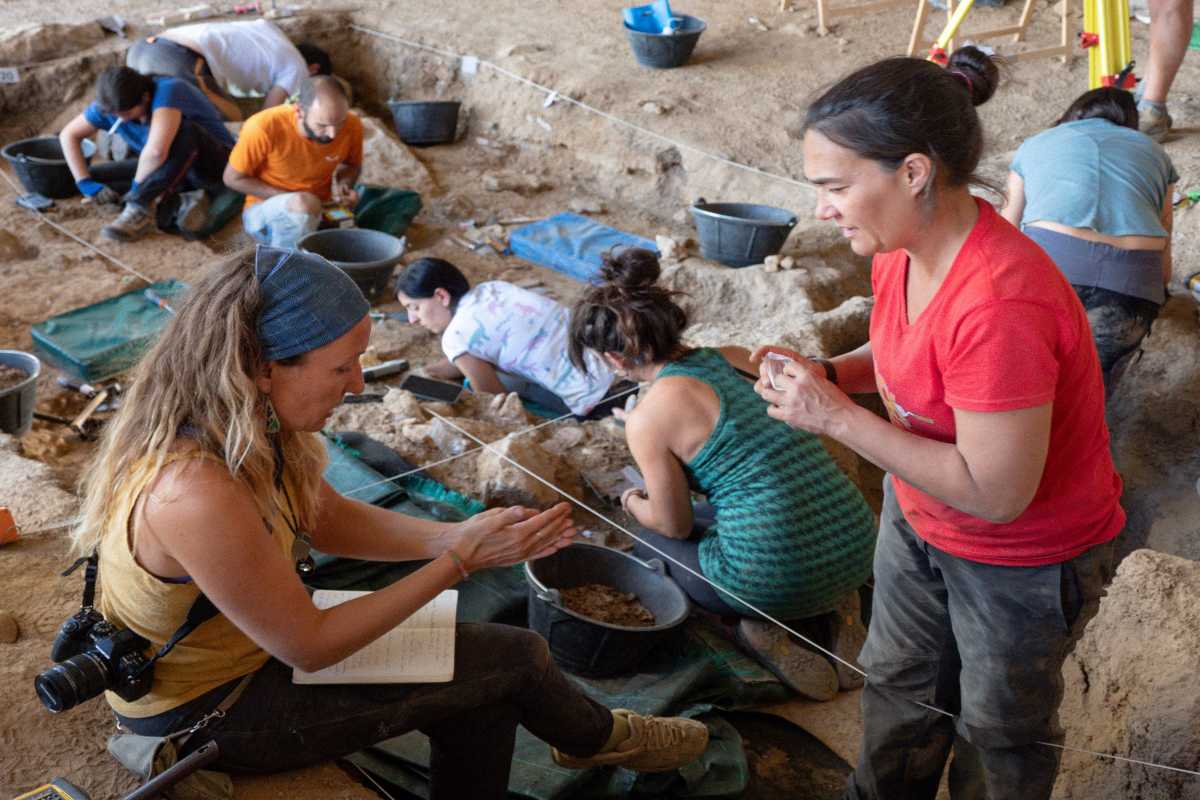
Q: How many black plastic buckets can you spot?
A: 7